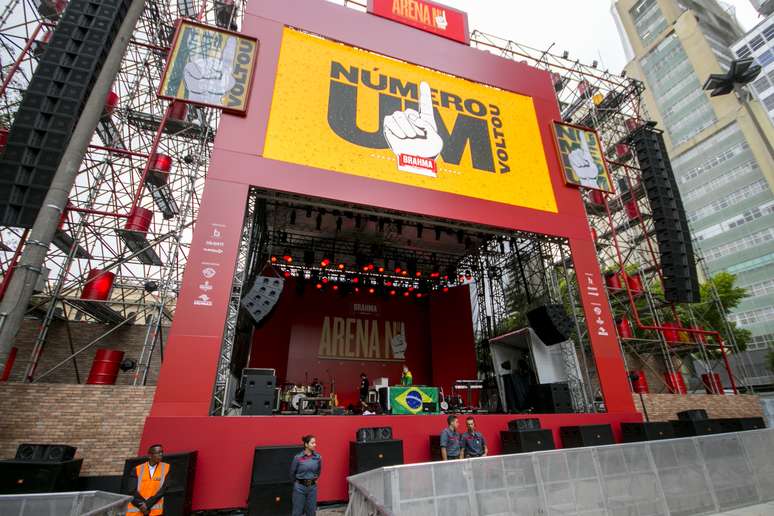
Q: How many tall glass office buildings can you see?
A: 2